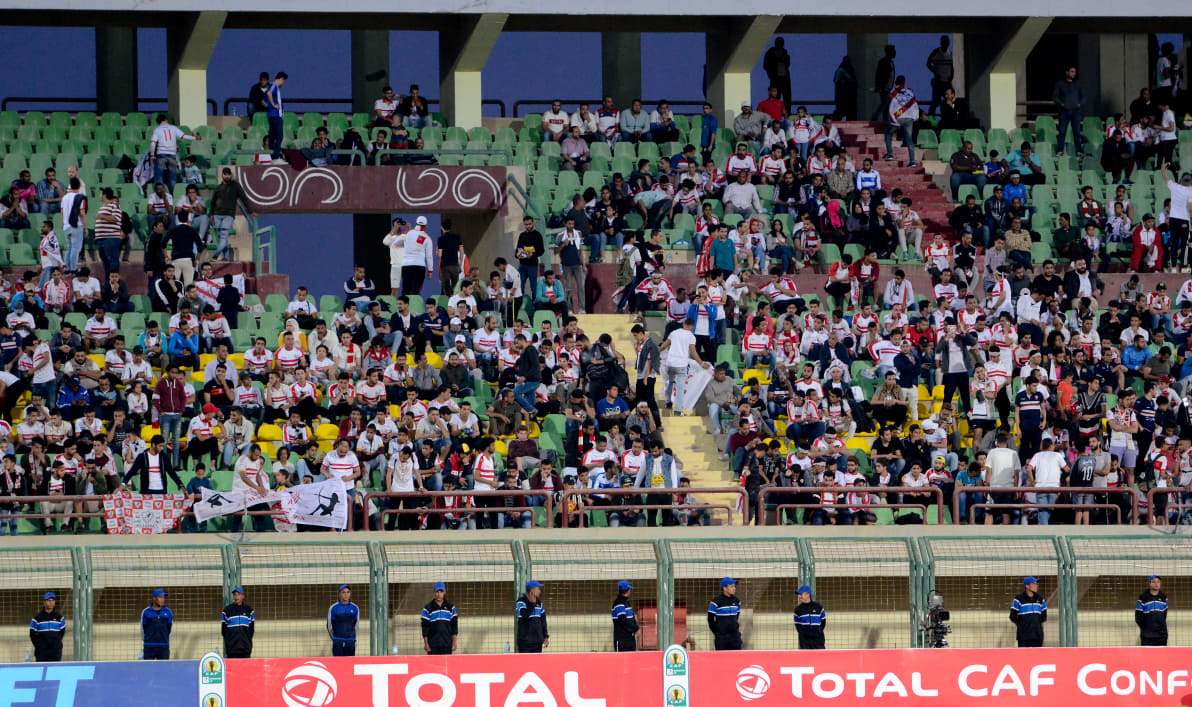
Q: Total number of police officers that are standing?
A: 11